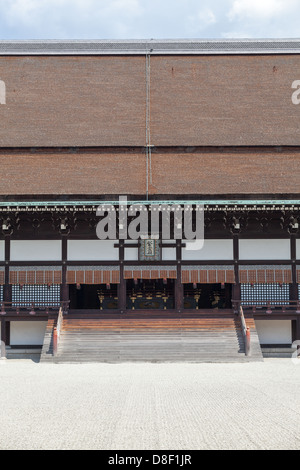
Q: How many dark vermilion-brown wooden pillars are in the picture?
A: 6